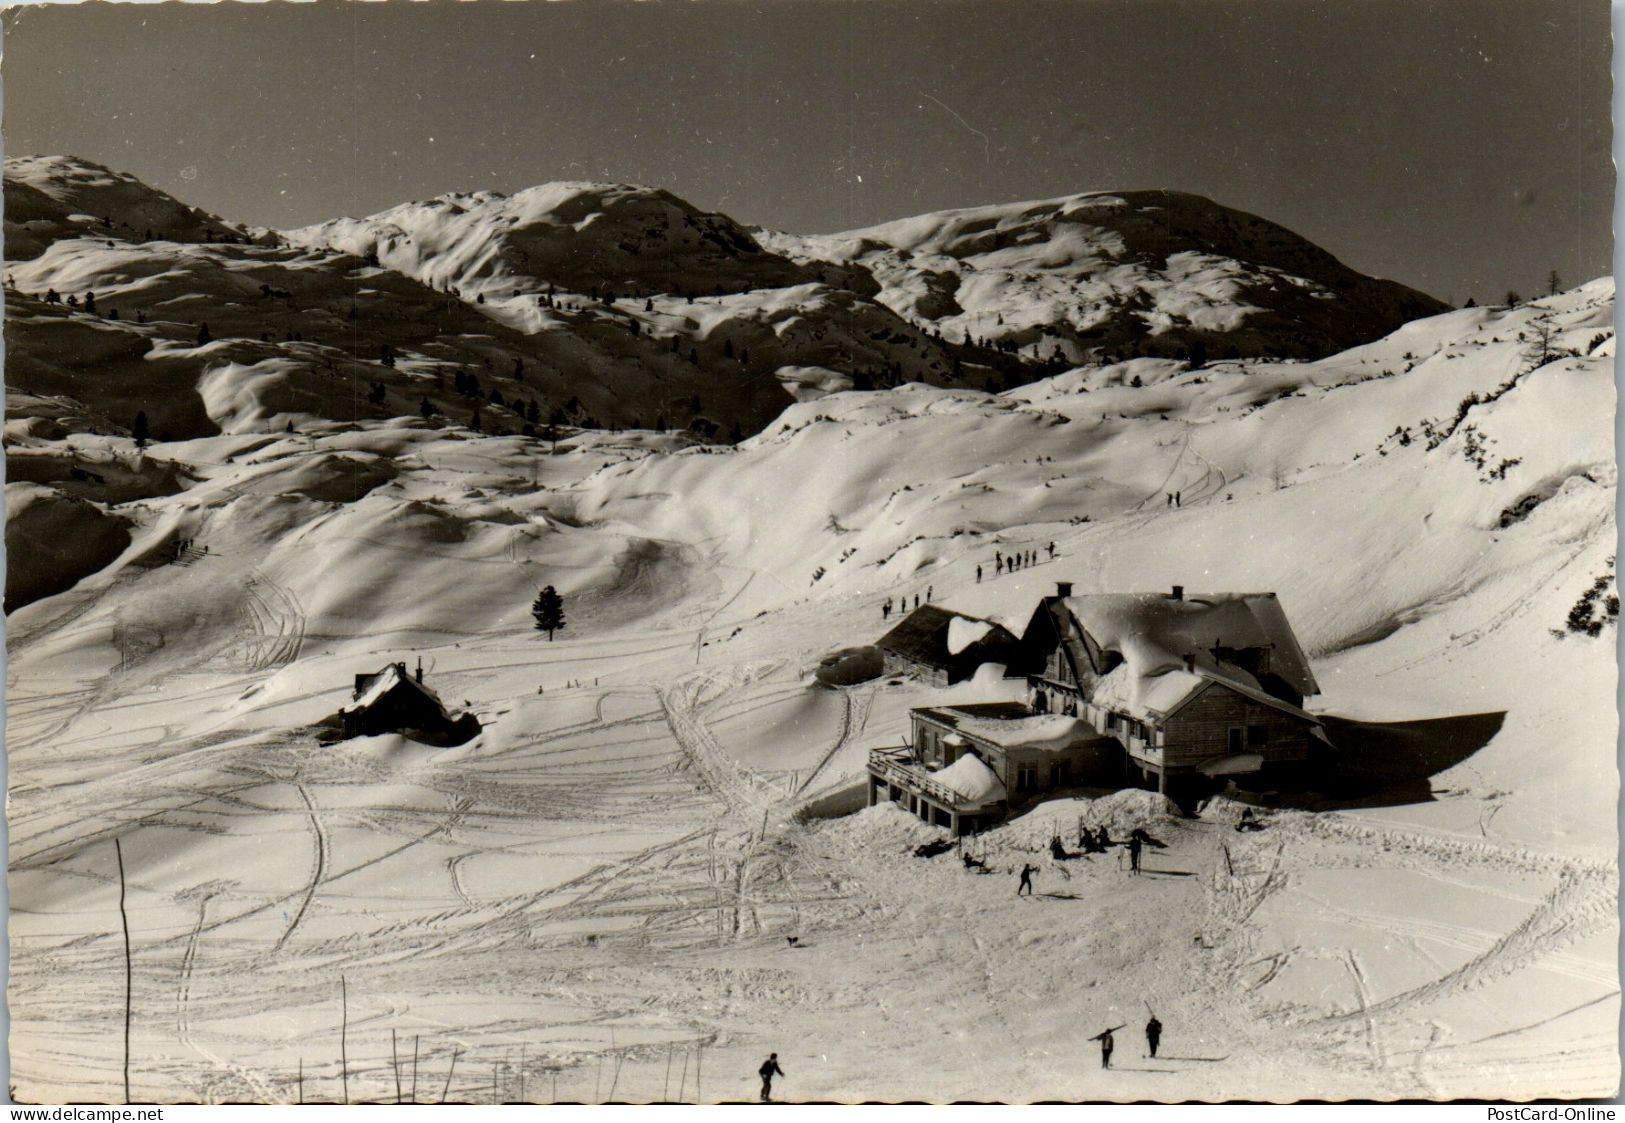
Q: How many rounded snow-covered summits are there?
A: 3